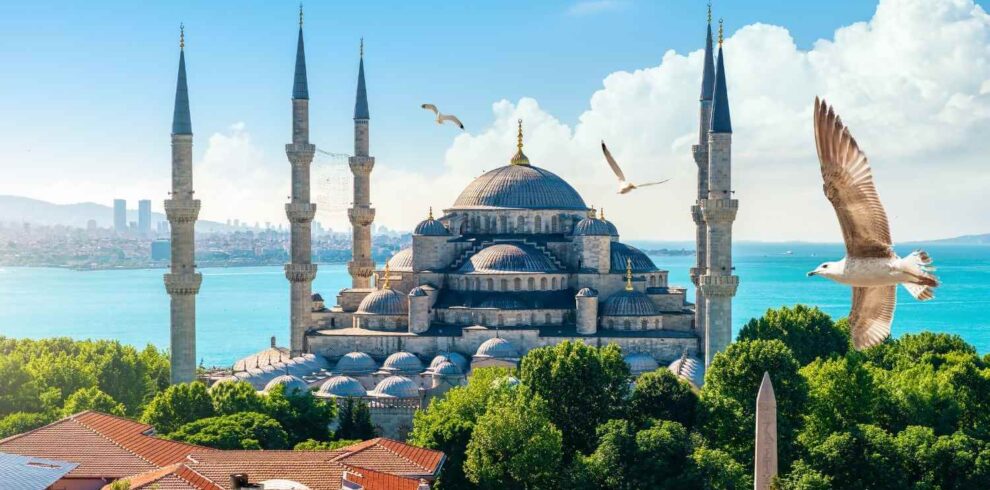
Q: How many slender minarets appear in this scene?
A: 5